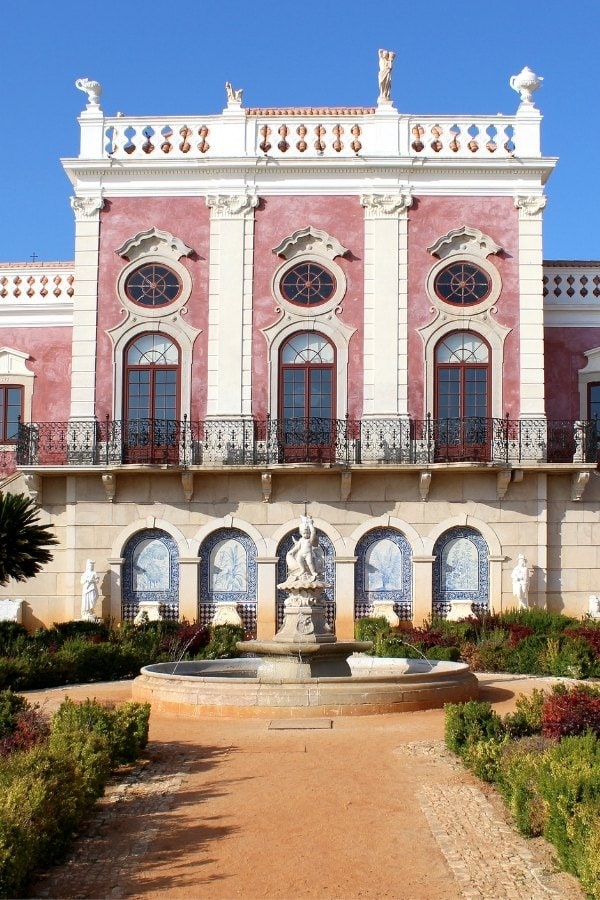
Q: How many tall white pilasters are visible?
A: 4